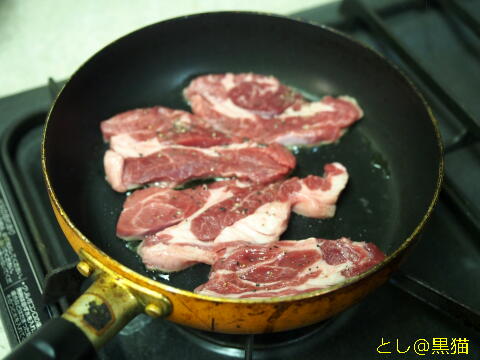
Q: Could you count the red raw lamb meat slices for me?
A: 4